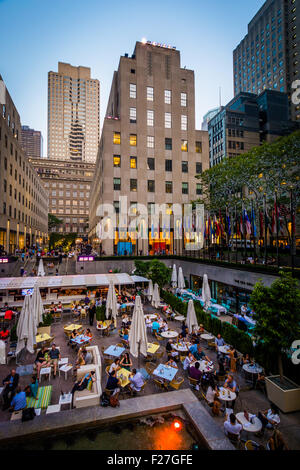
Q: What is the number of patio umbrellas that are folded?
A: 11